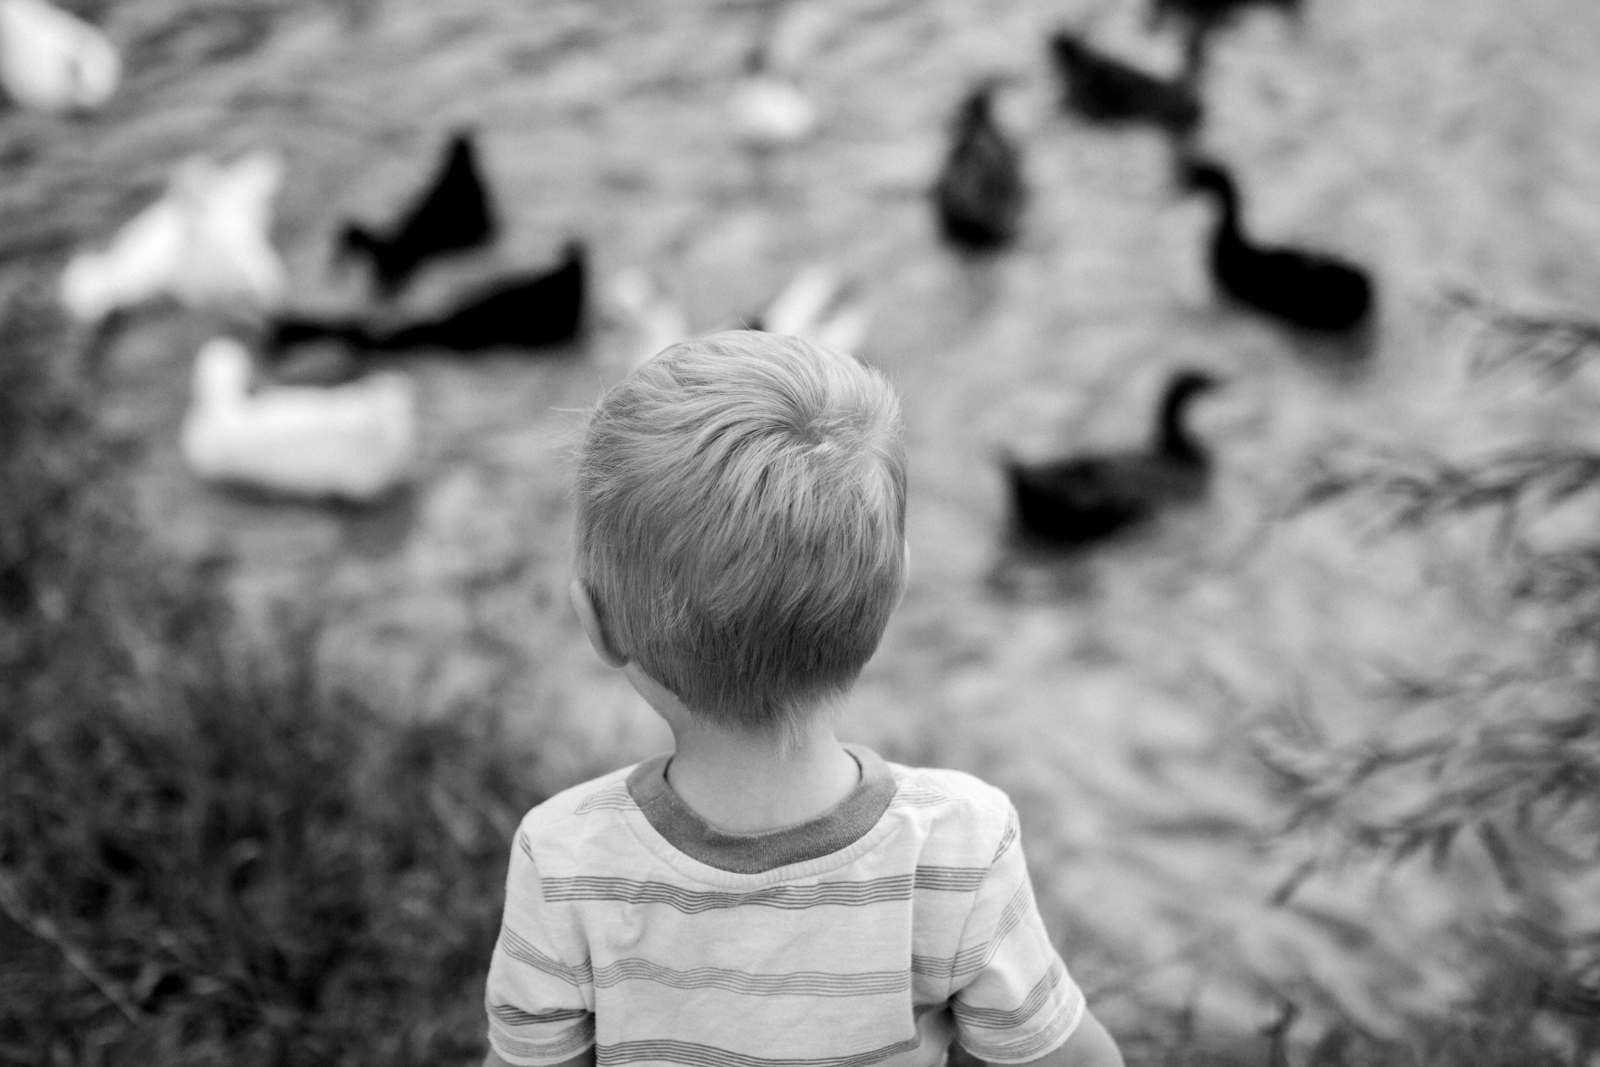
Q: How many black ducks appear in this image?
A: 7